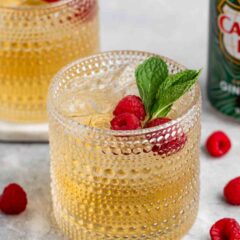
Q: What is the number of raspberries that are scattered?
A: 4